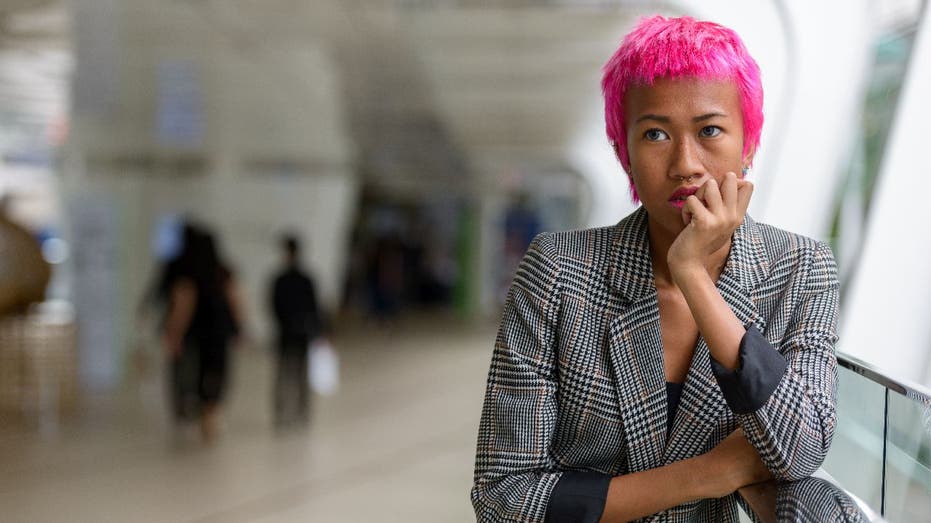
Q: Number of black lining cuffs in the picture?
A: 2